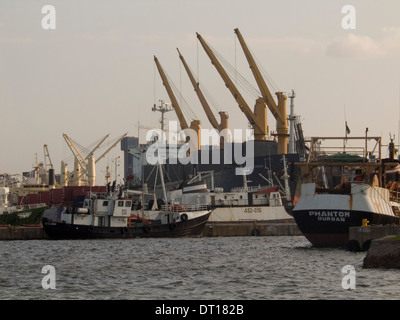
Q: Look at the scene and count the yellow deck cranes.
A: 4